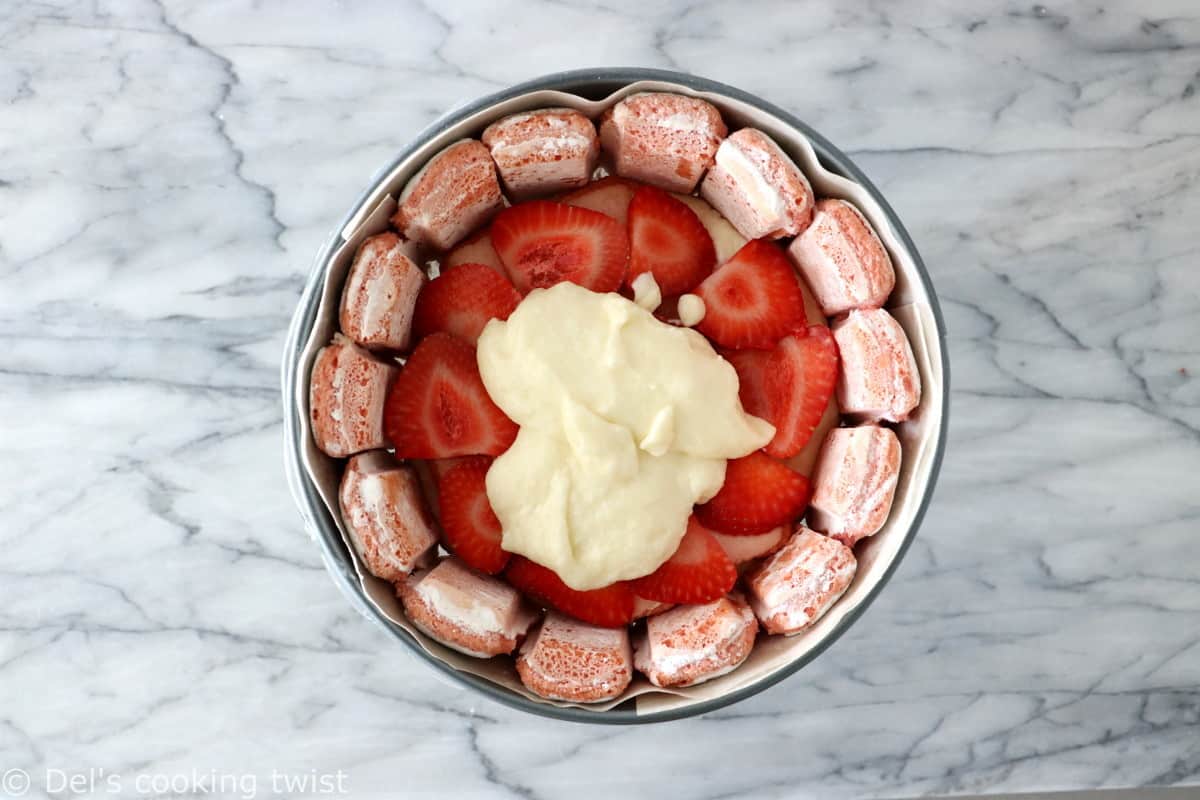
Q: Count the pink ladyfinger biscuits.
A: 14